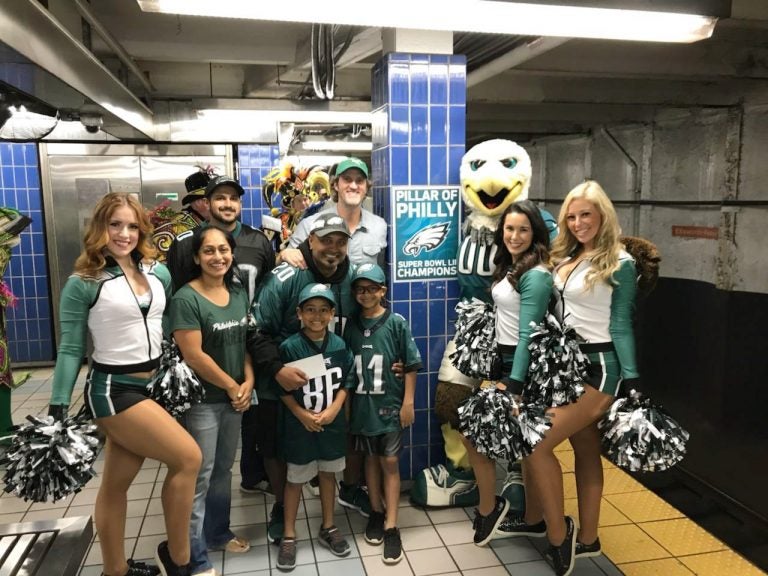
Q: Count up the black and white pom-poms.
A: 6